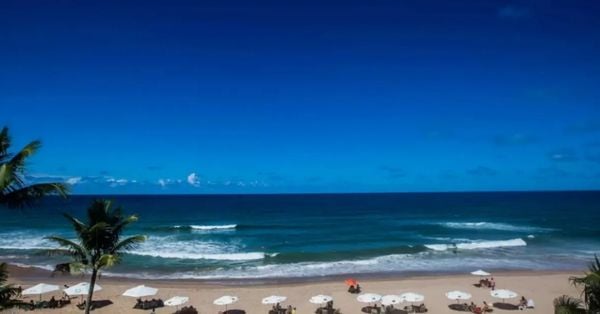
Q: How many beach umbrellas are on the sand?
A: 14